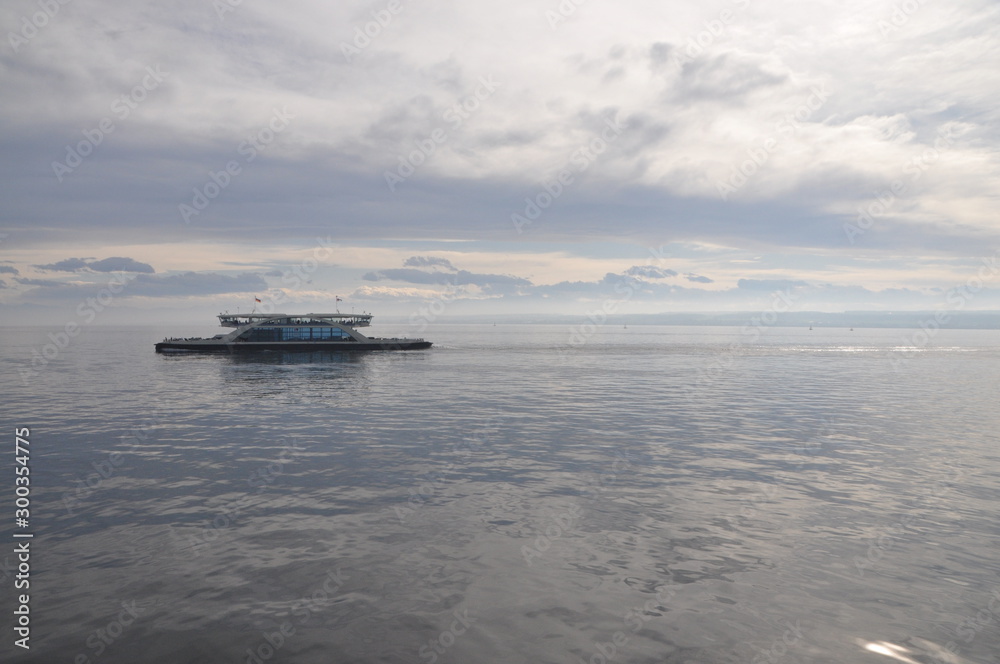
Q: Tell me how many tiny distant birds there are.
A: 0